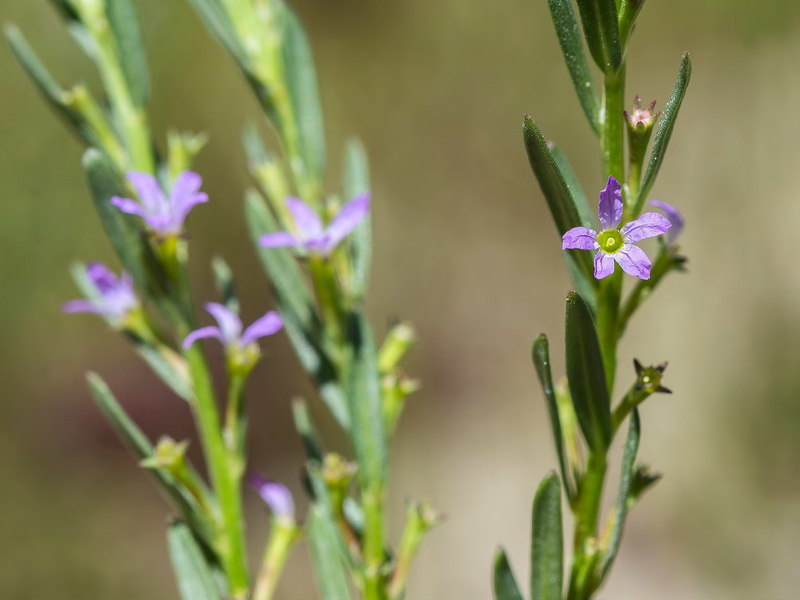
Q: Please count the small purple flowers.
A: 7